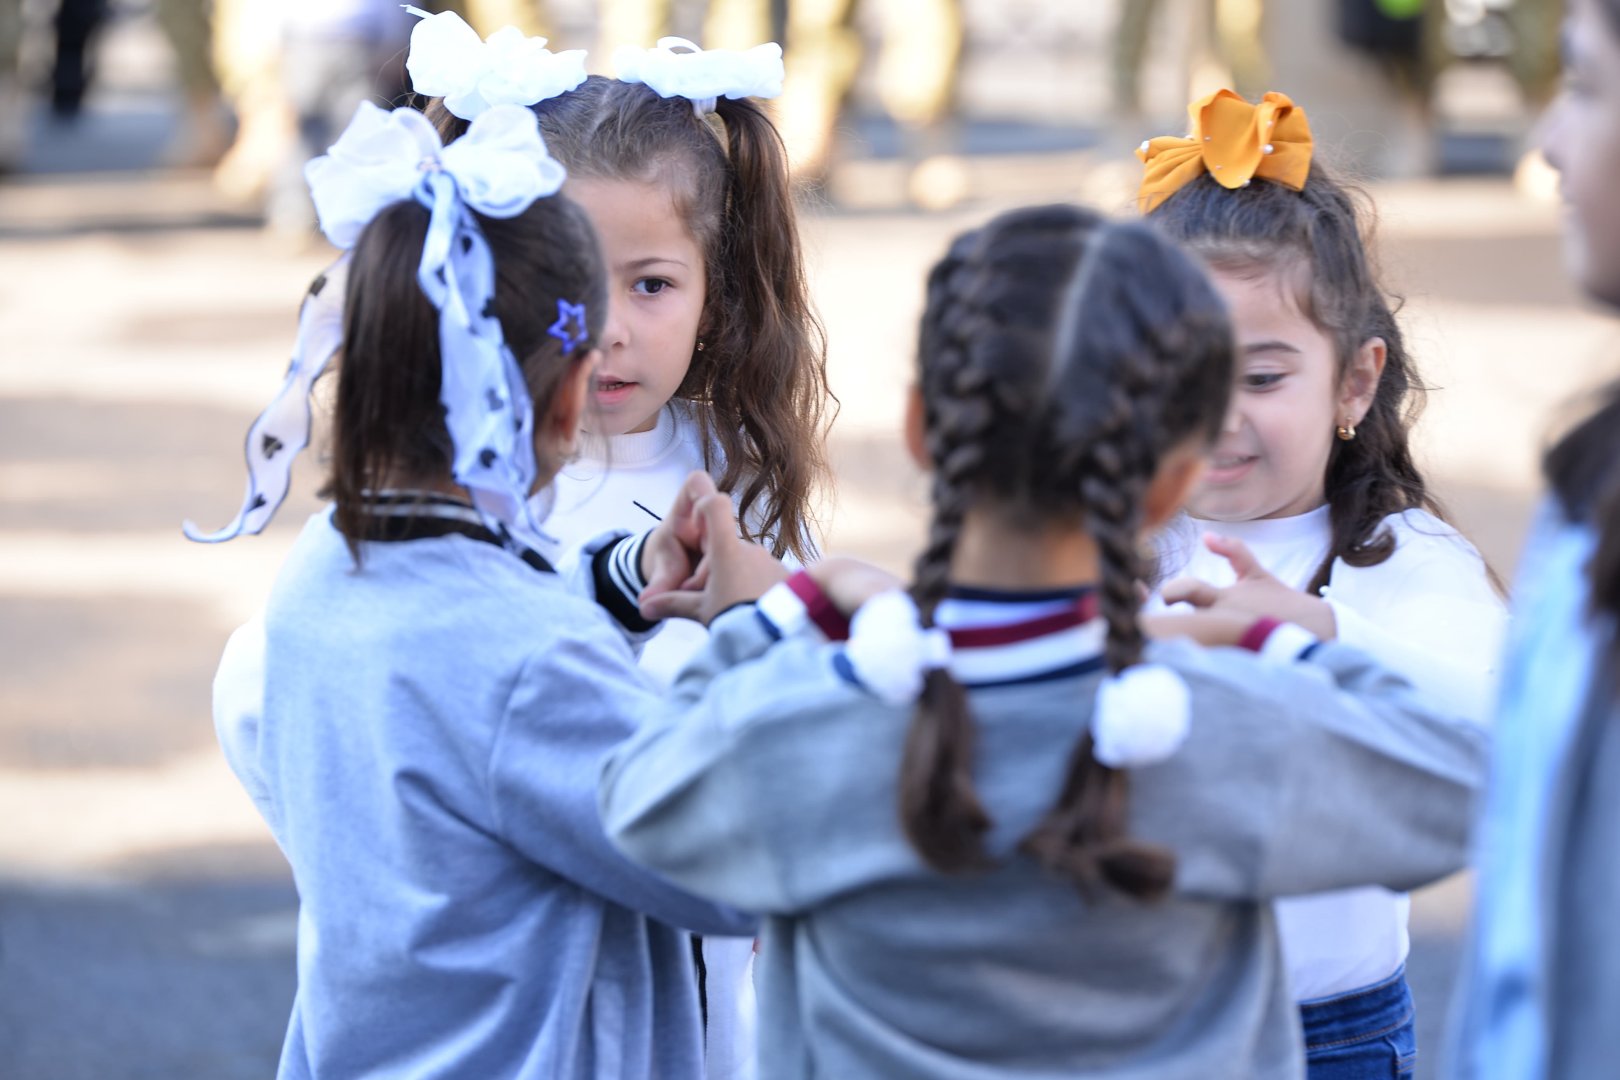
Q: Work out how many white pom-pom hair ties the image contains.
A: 2